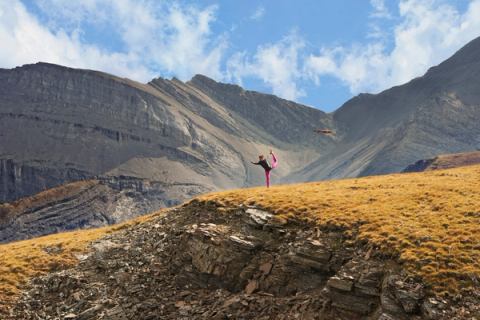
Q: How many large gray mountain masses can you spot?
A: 2